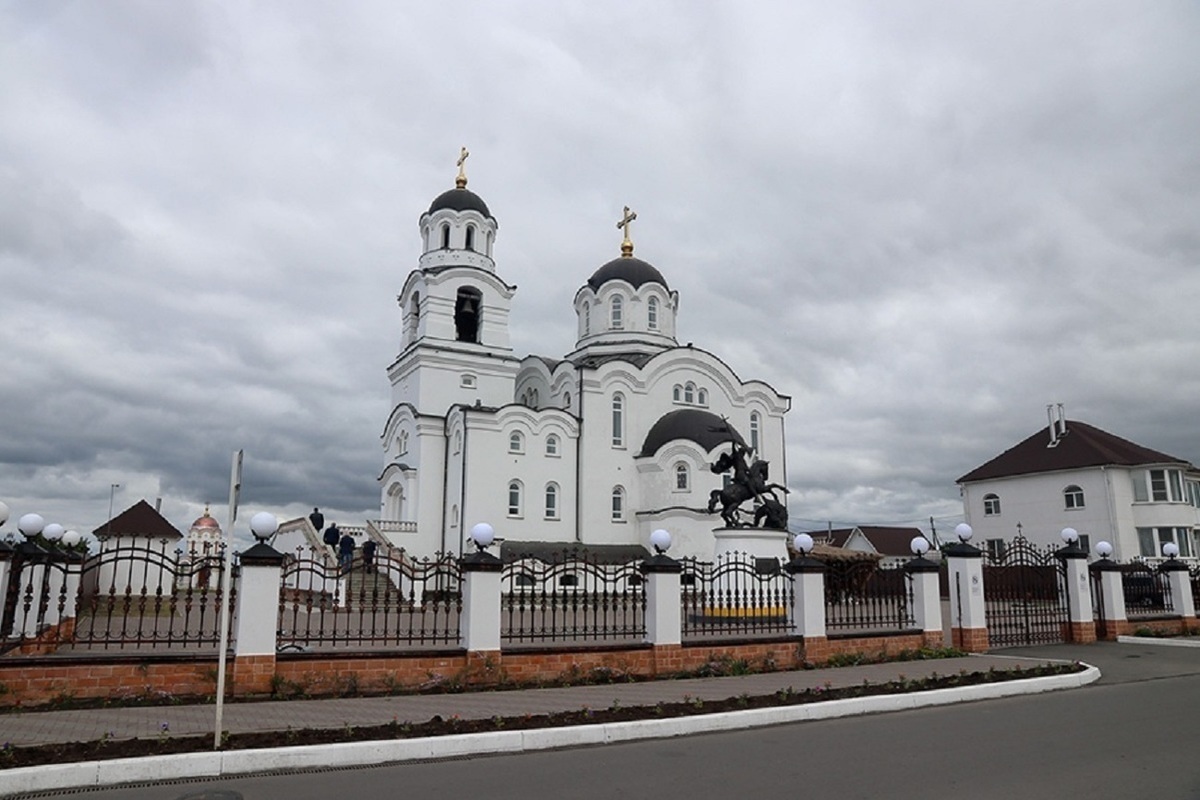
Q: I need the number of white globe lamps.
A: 13